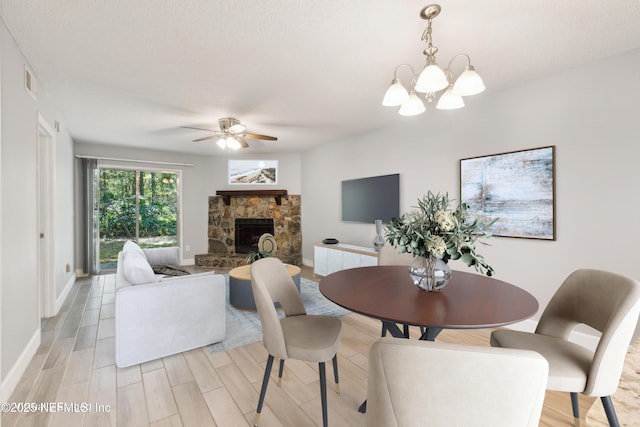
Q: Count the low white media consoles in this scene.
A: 1